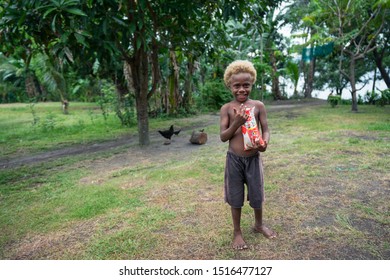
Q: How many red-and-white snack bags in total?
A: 1